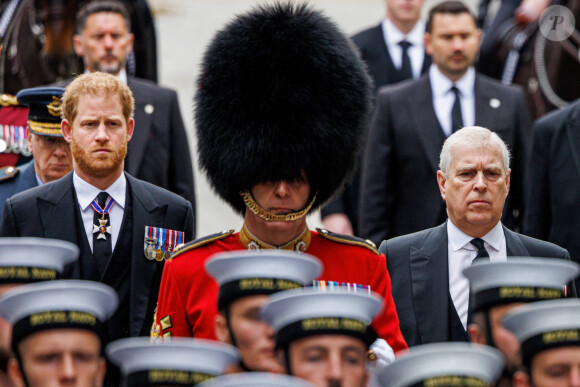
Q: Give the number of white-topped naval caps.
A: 9